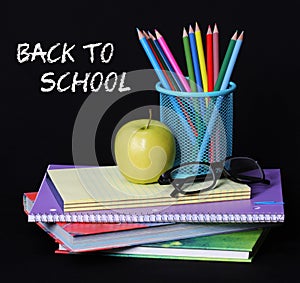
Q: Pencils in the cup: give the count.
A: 12